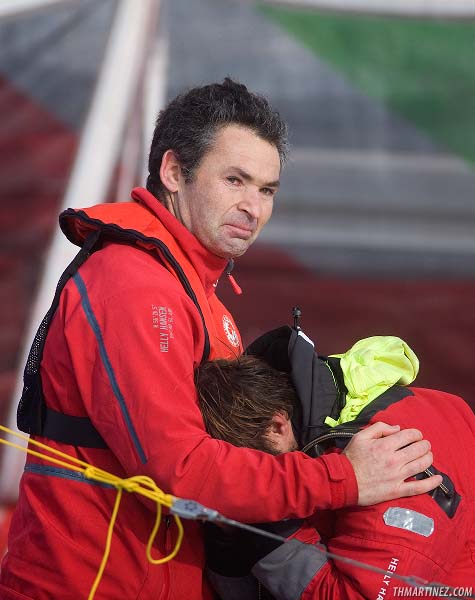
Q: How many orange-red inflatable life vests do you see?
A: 1